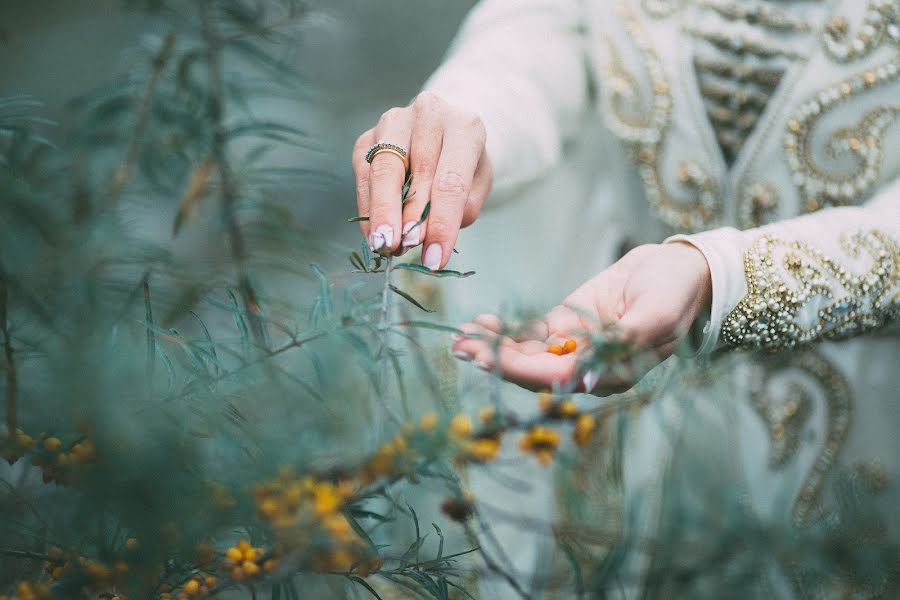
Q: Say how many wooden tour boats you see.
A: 0